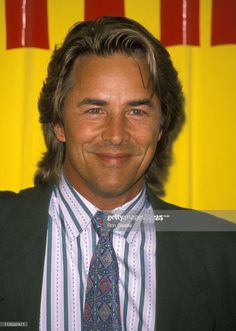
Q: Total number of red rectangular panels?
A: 4